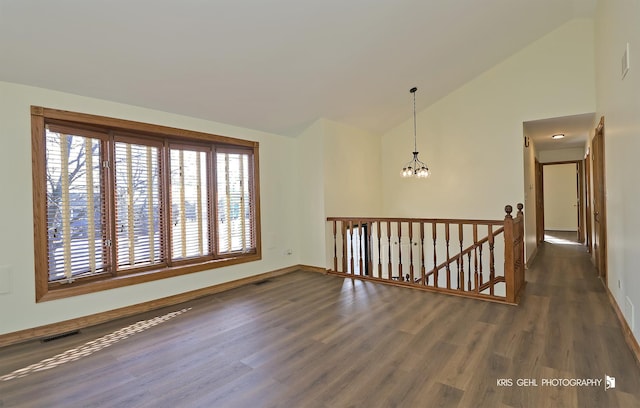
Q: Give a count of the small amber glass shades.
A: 5